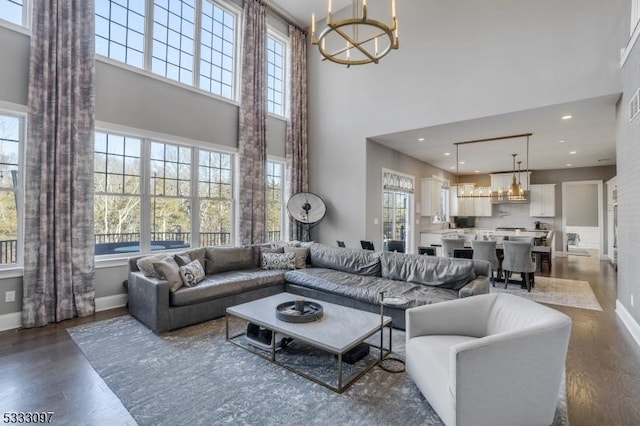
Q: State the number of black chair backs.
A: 5